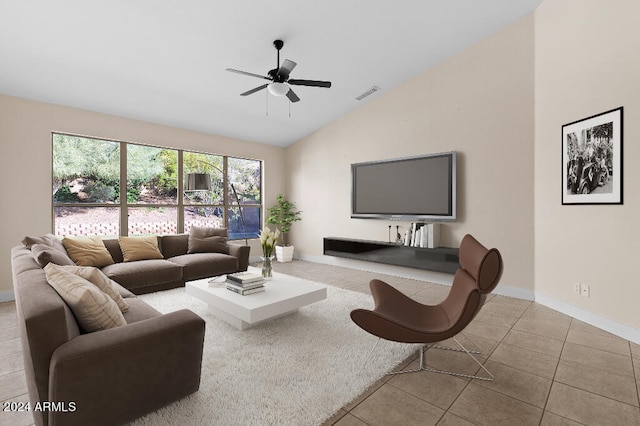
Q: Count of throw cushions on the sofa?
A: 7